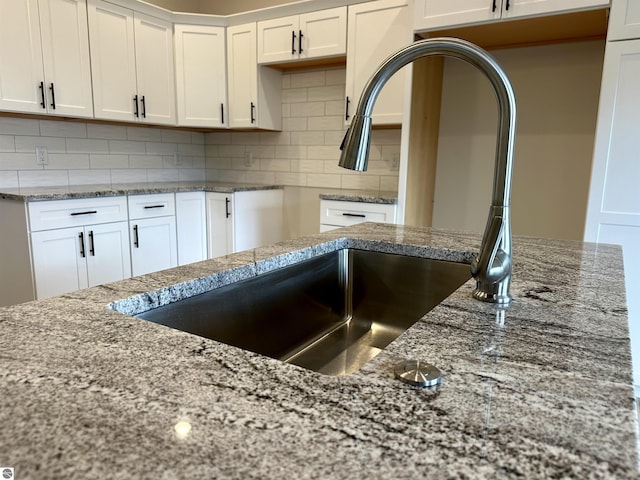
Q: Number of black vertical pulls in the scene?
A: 15